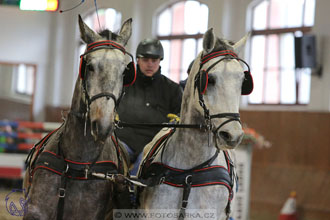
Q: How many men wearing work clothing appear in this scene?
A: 1